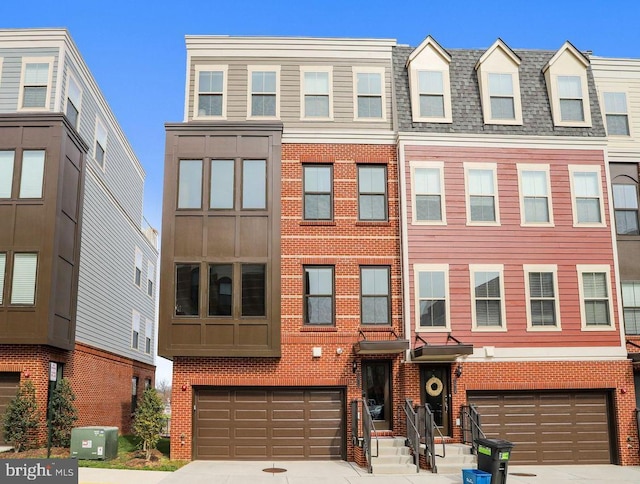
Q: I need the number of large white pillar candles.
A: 0